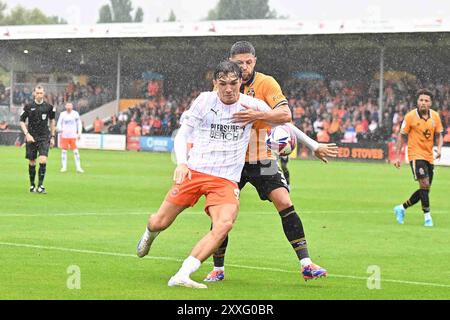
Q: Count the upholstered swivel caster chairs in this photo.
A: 0